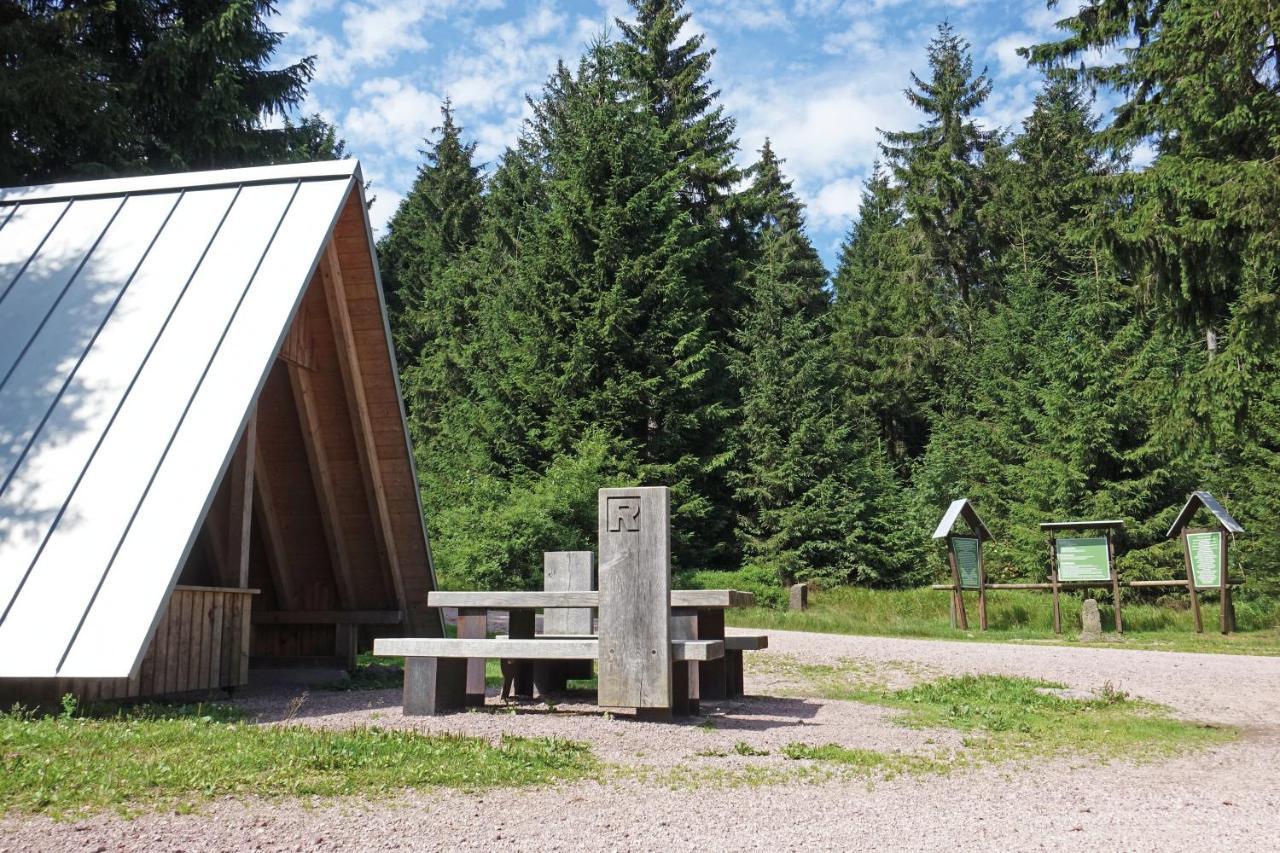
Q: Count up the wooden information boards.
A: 3